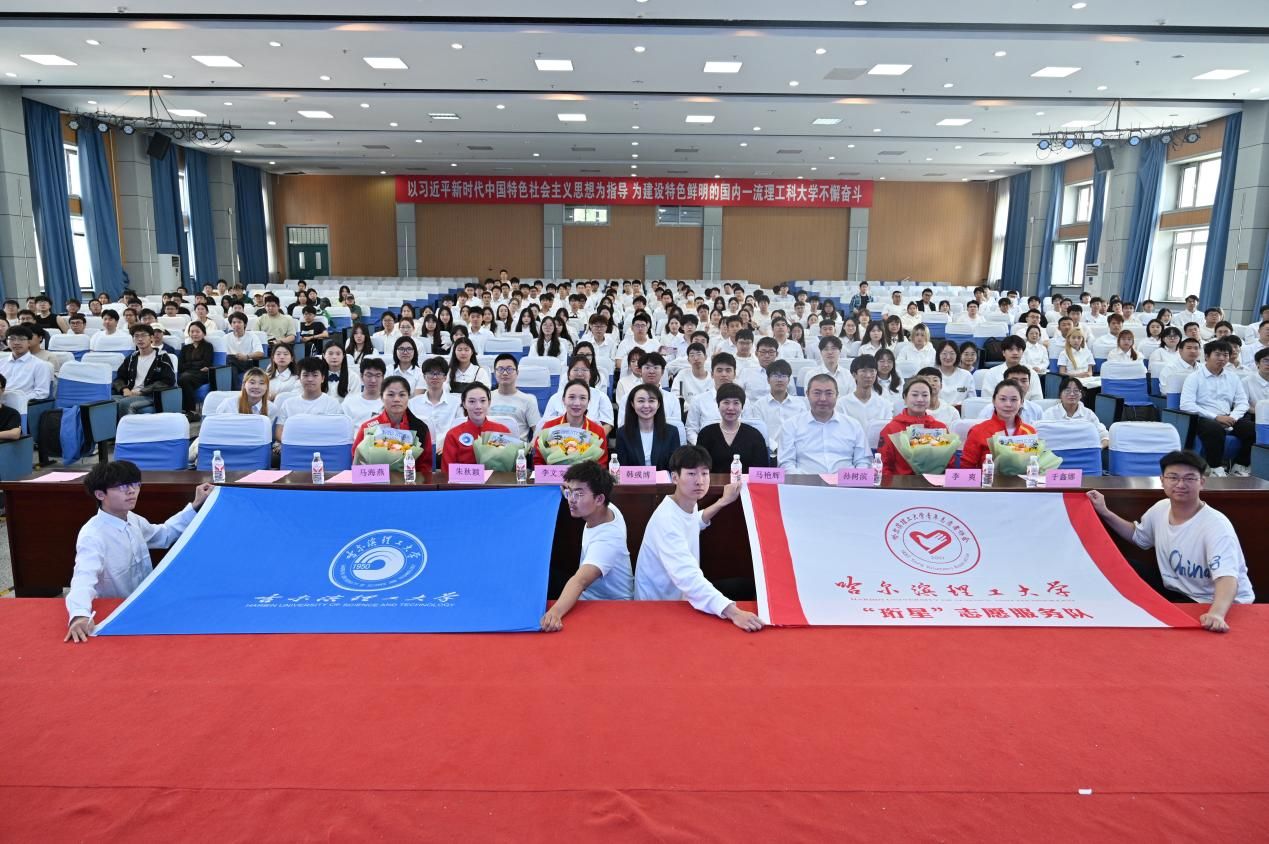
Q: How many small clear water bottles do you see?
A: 9